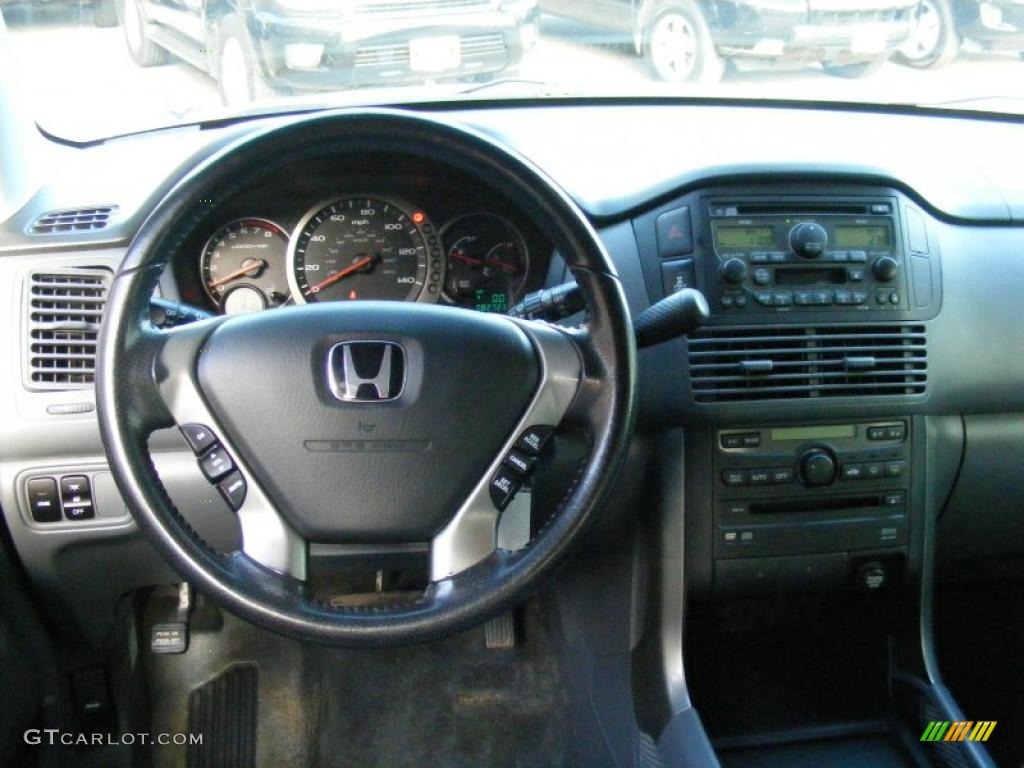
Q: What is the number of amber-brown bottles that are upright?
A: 0